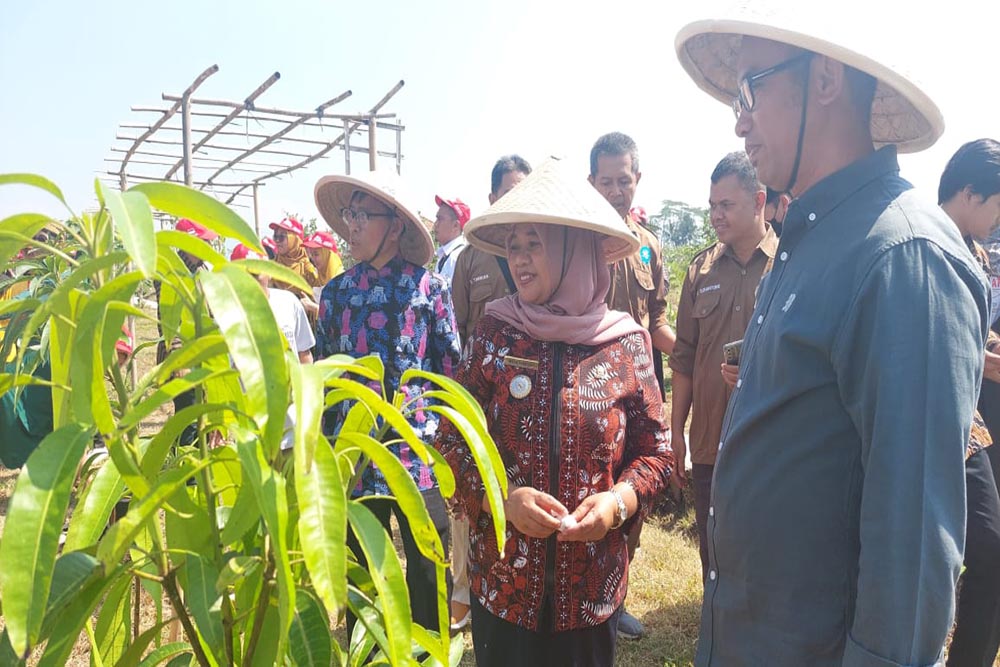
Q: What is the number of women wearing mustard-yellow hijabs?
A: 2